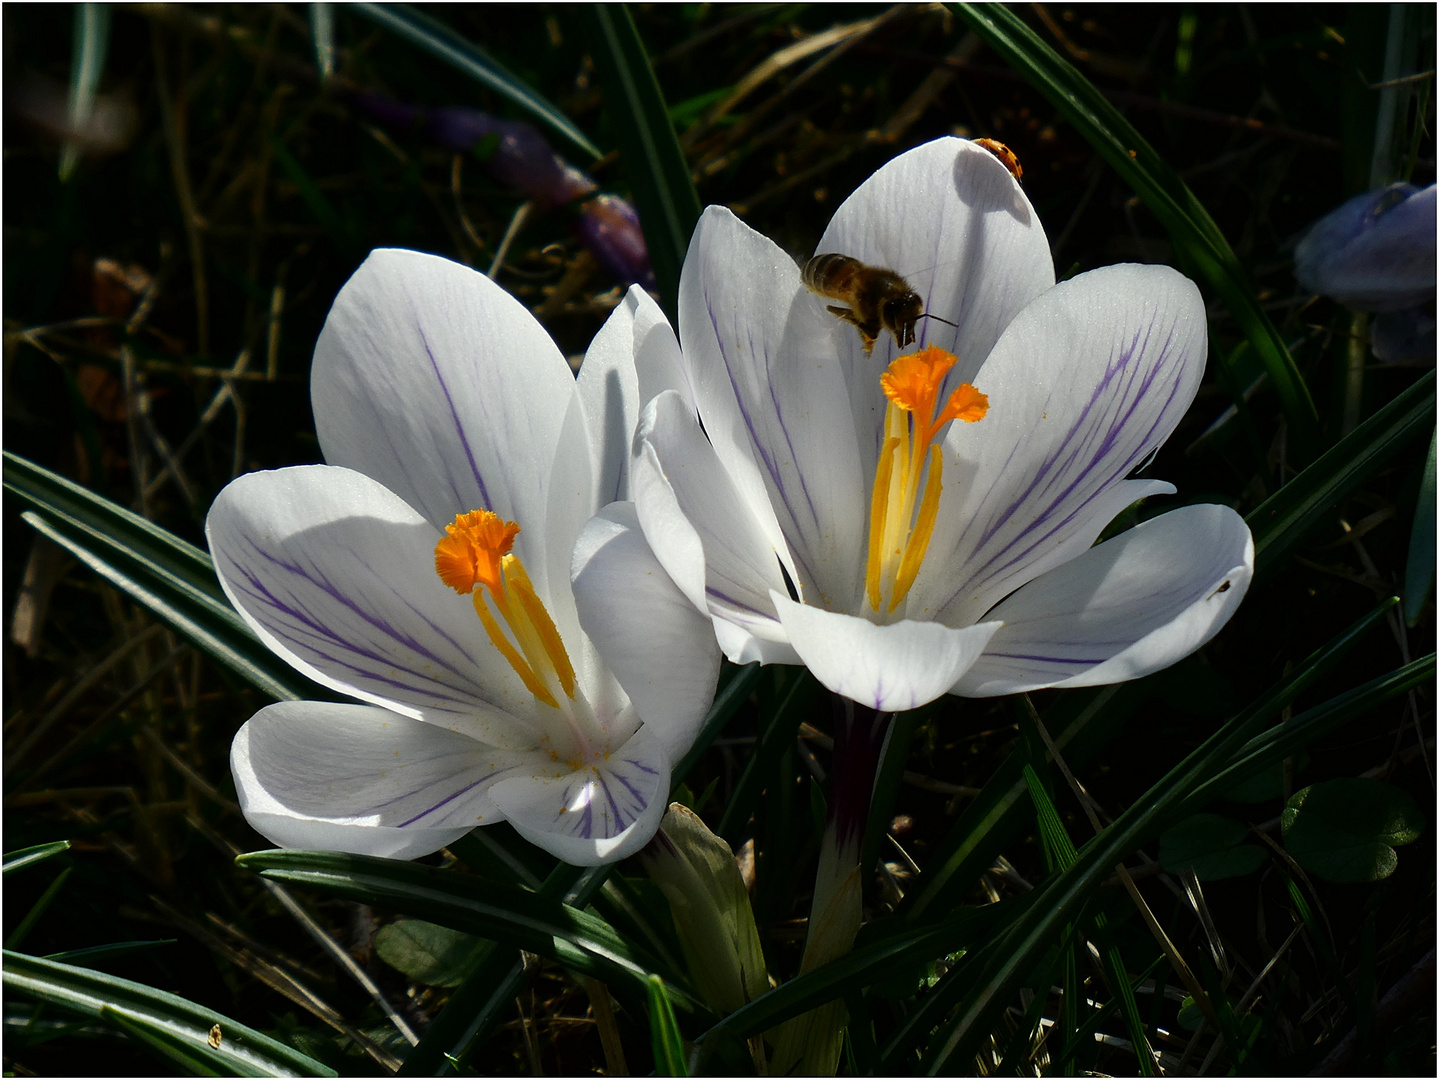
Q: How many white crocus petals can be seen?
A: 12